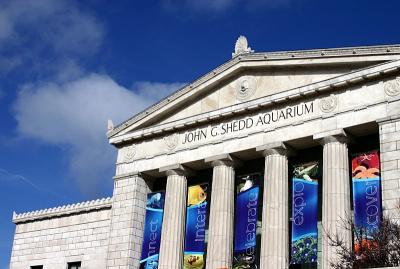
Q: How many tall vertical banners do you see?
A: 5